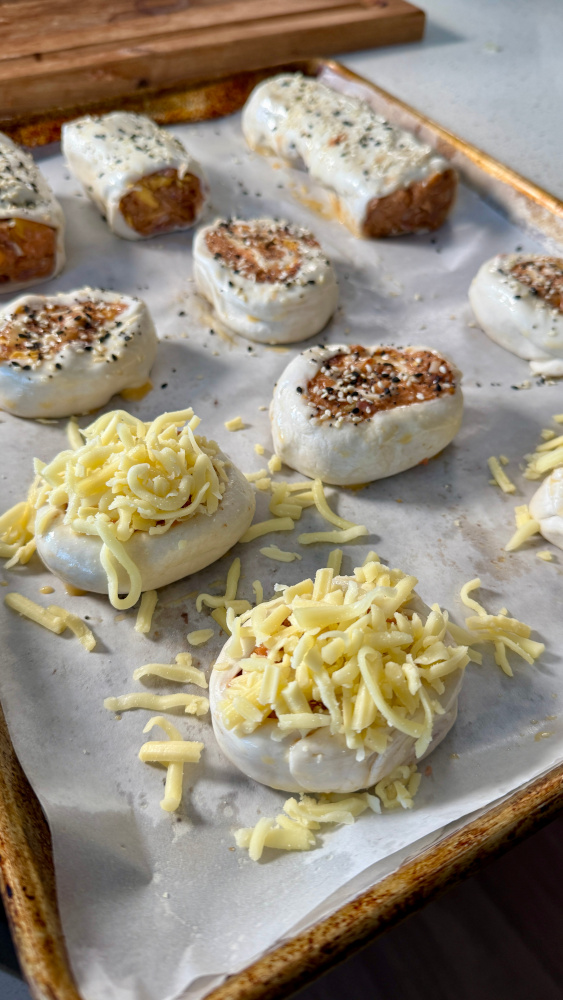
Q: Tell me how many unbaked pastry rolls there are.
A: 10